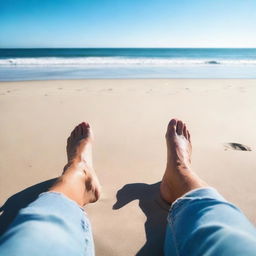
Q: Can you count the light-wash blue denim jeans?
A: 1